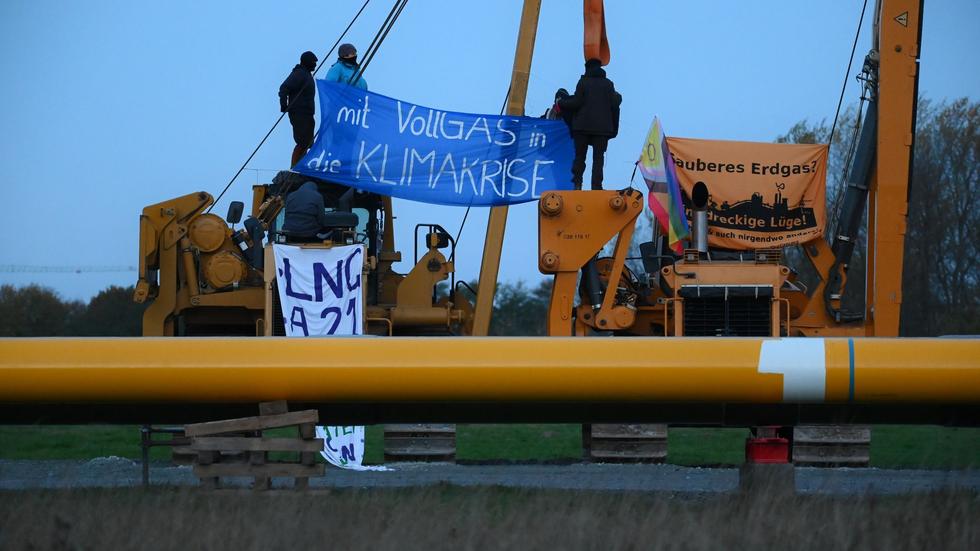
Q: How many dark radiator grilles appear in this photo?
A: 1